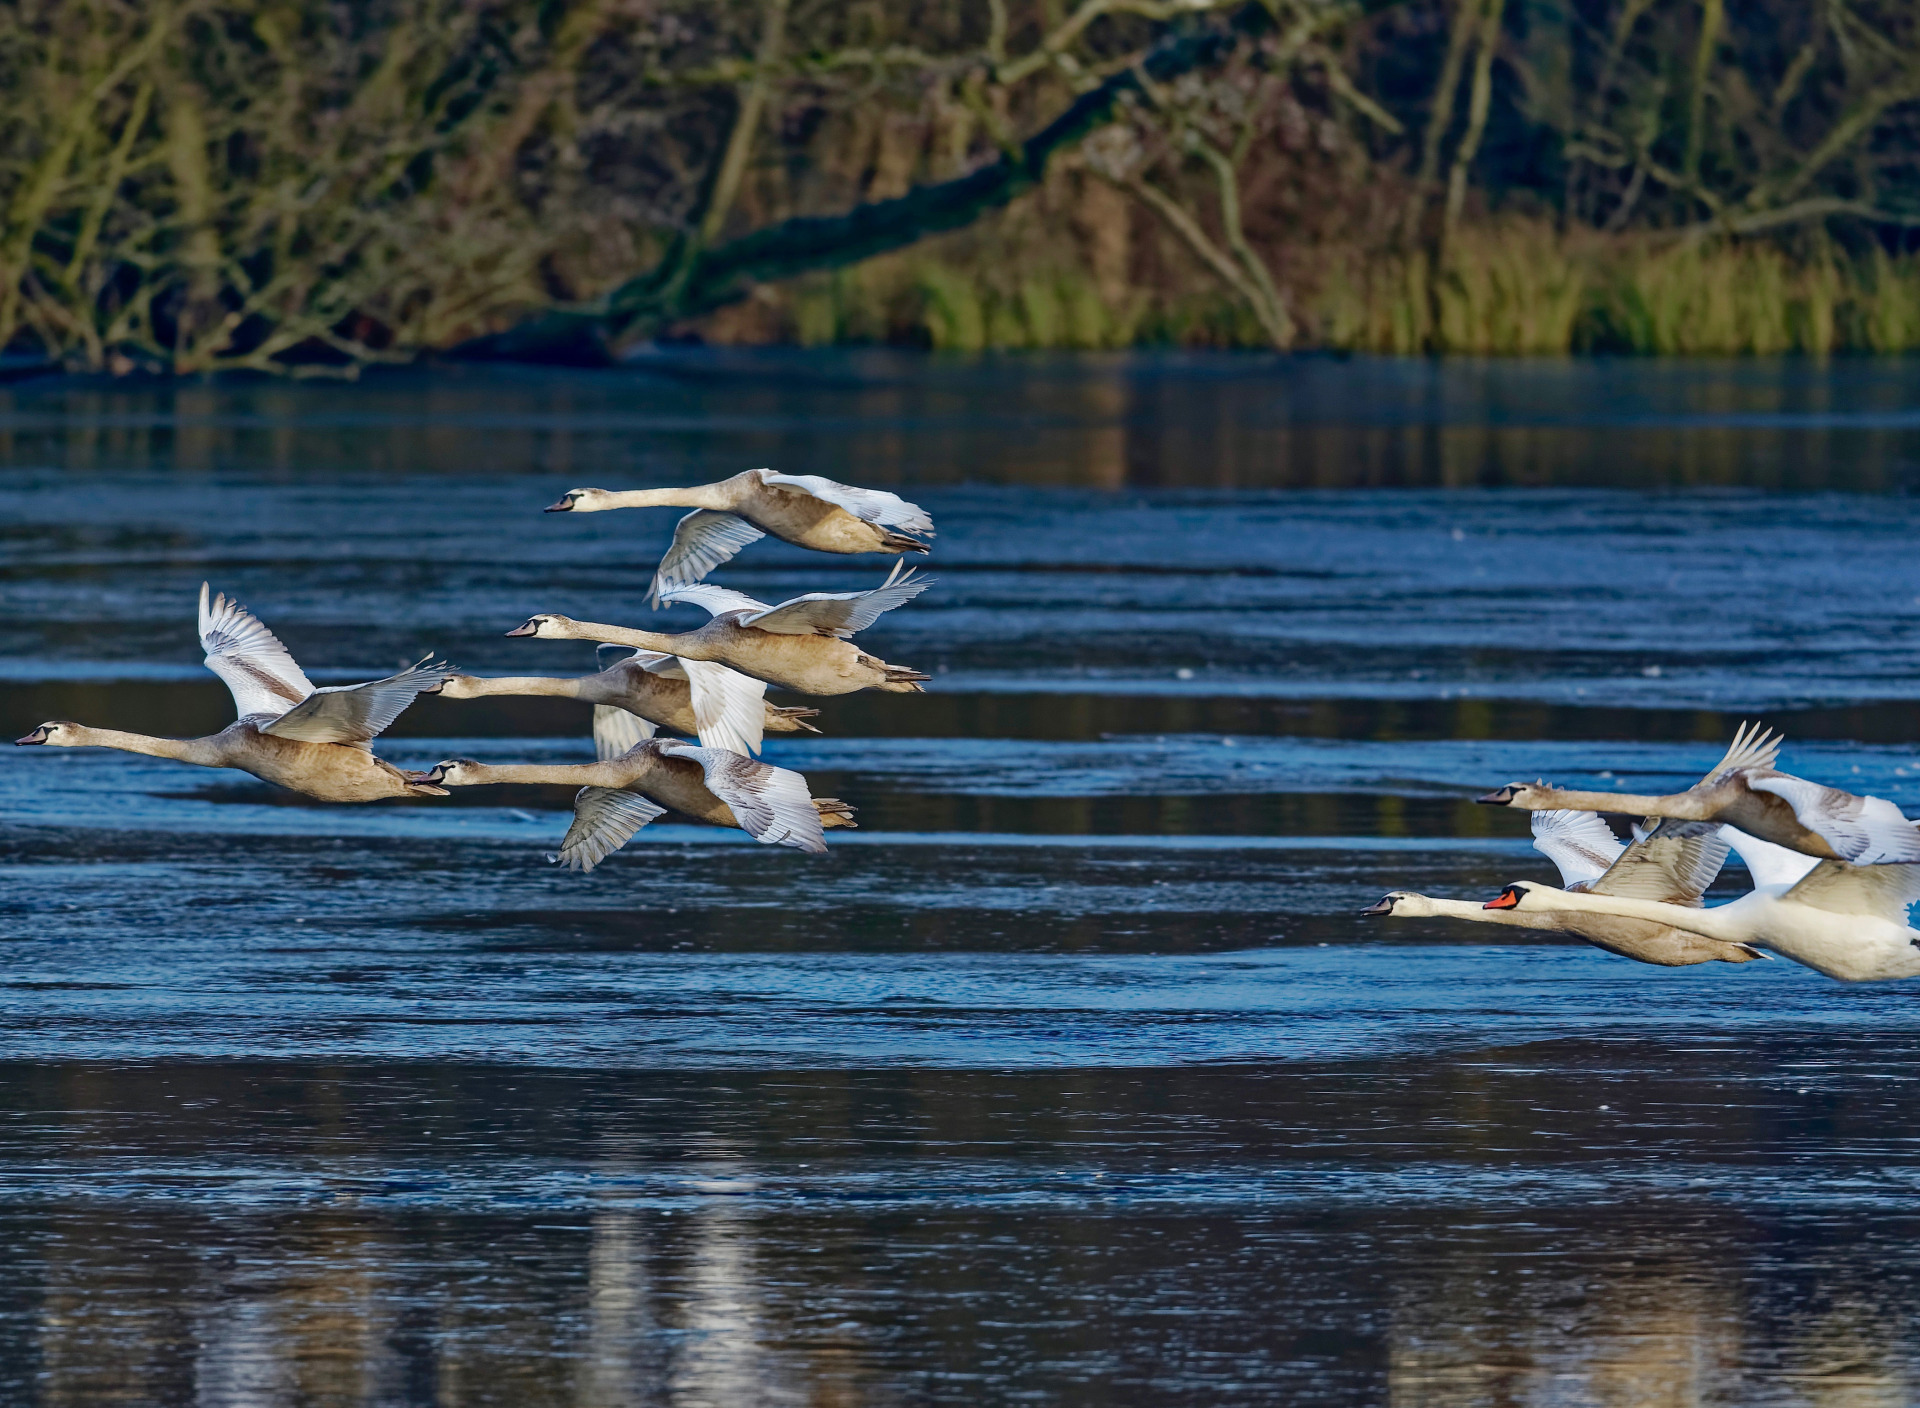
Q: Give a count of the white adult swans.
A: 1